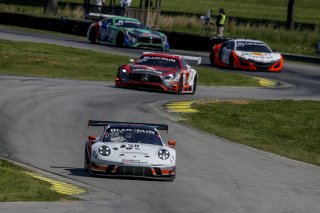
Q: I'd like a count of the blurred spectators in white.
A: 2